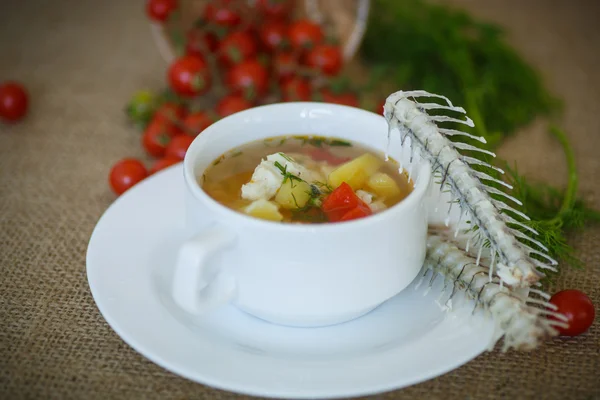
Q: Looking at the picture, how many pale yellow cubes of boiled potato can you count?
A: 4